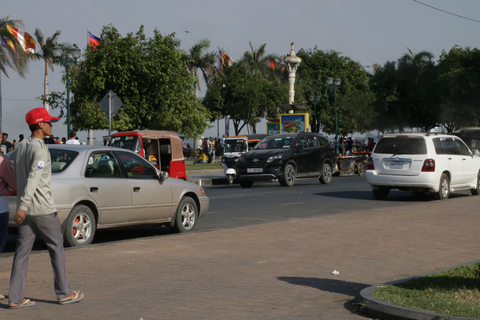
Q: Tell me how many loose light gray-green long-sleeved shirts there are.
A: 1